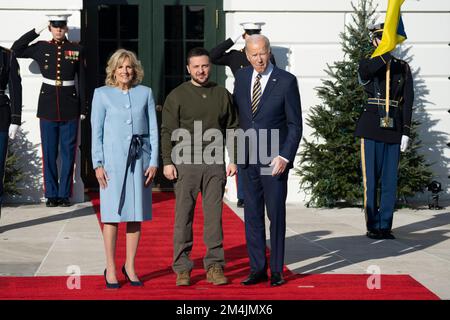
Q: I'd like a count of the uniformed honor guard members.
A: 4